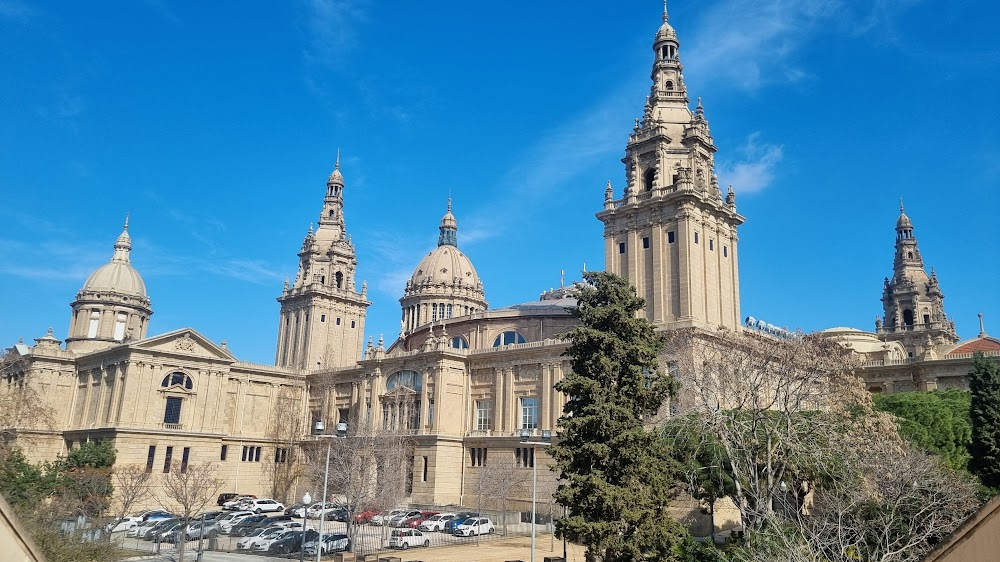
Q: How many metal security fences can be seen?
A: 1